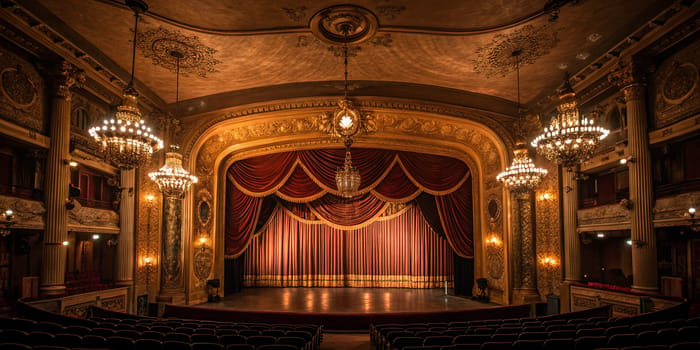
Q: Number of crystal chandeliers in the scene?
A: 5